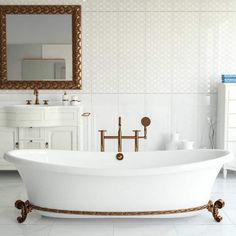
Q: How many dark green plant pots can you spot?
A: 0